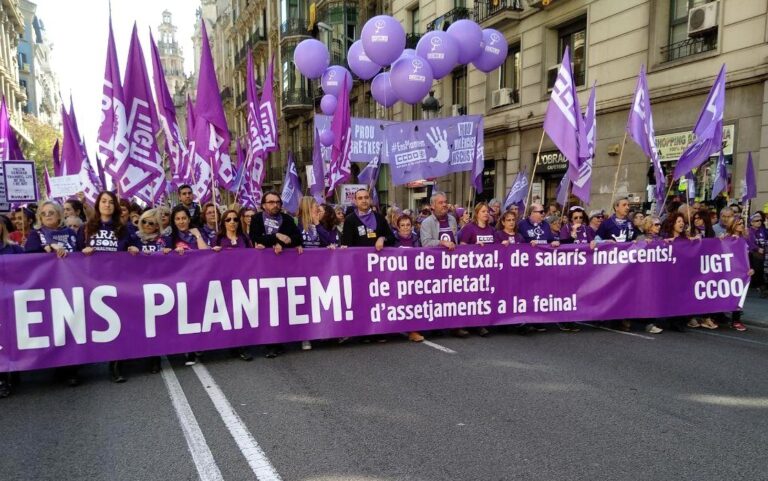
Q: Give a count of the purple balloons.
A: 11